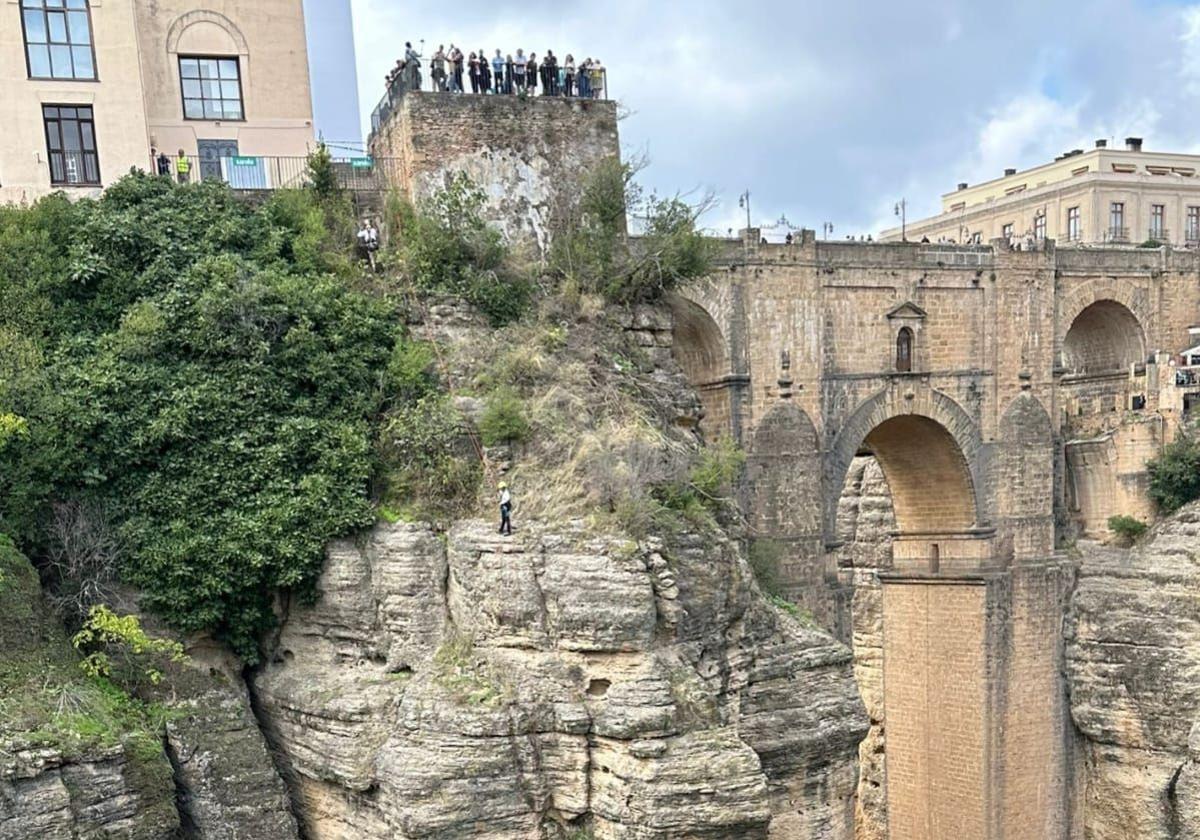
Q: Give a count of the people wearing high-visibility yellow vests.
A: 1